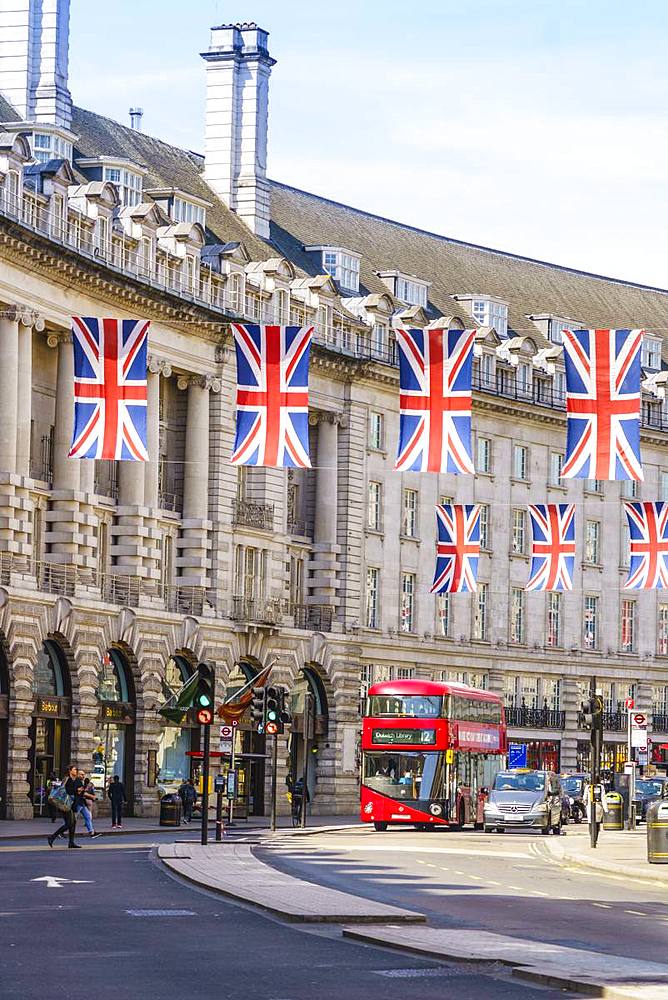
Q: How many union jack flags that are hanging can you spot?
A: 7